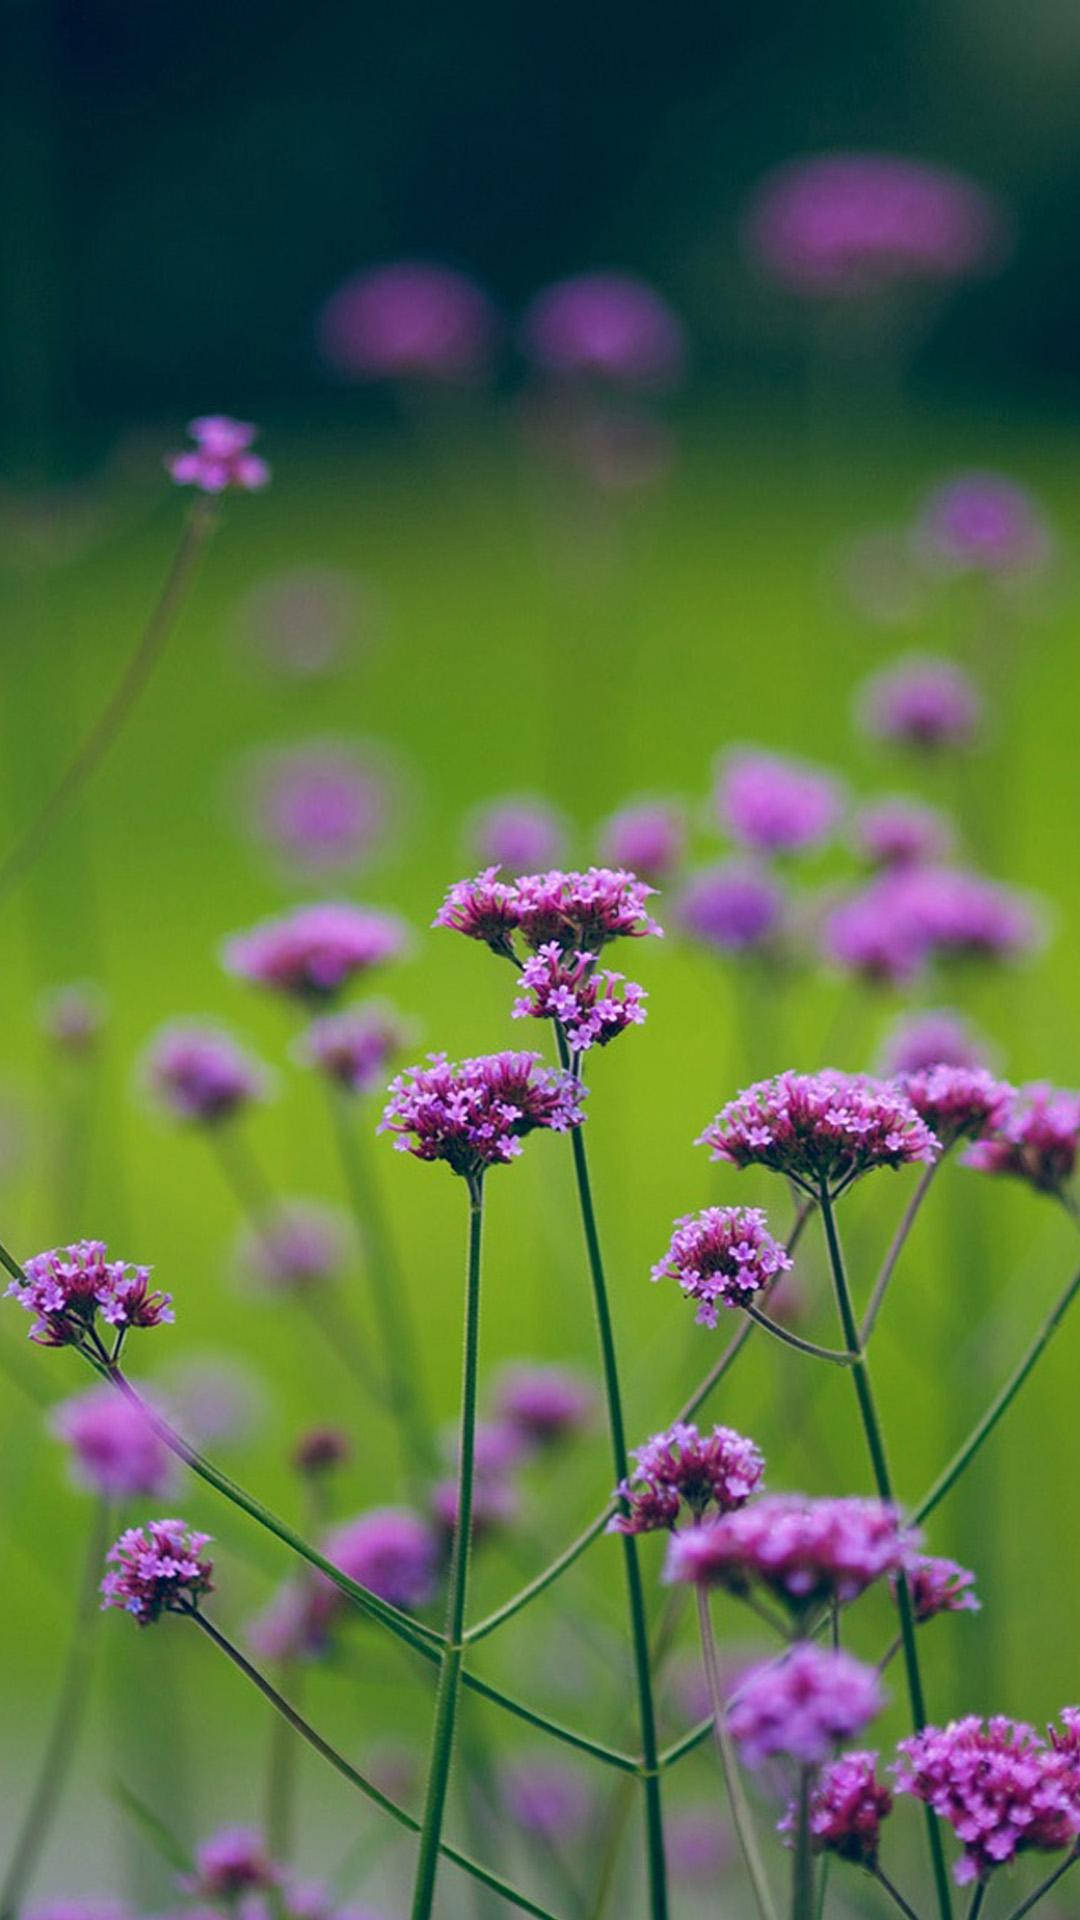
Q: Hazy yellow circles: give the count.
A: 0